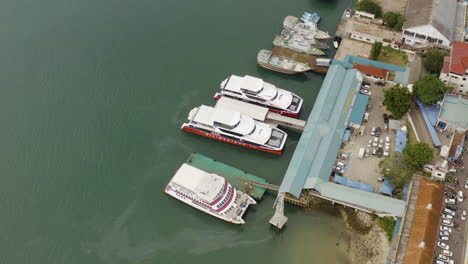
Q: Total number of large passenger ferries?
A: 3